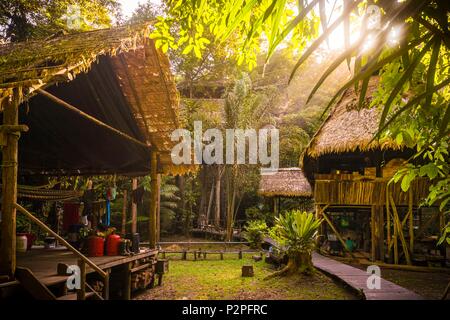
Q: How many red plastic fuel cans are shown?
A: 2